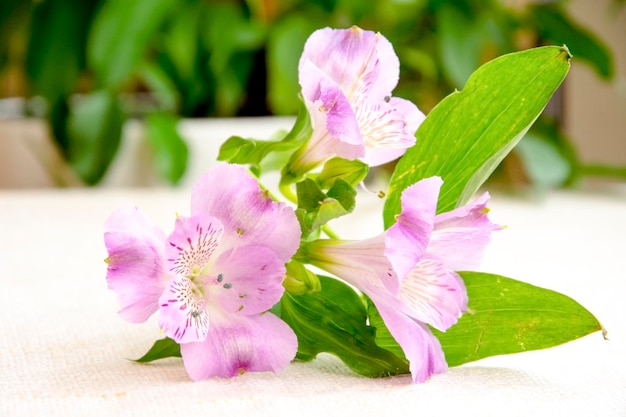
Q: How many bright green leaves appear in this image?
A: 2